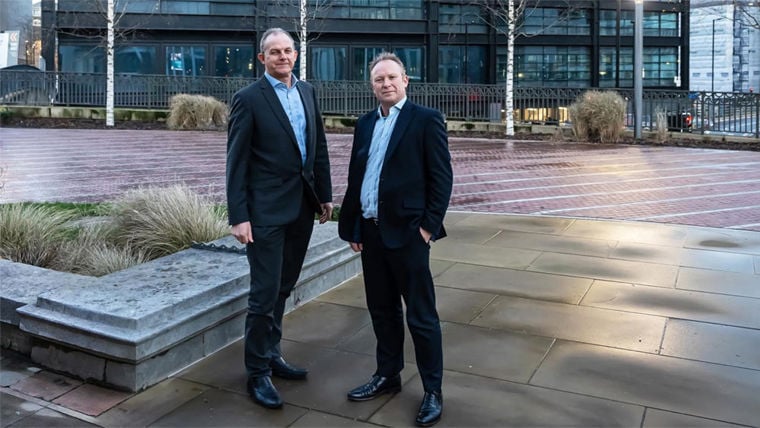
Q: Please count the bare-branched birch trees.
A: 3